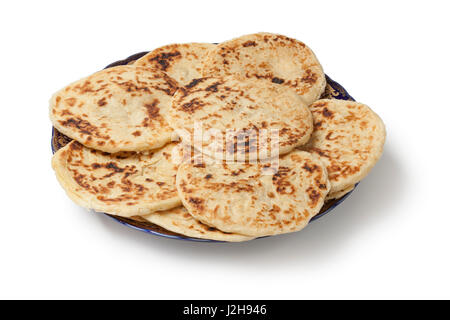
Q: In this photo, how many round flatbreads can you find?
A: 8